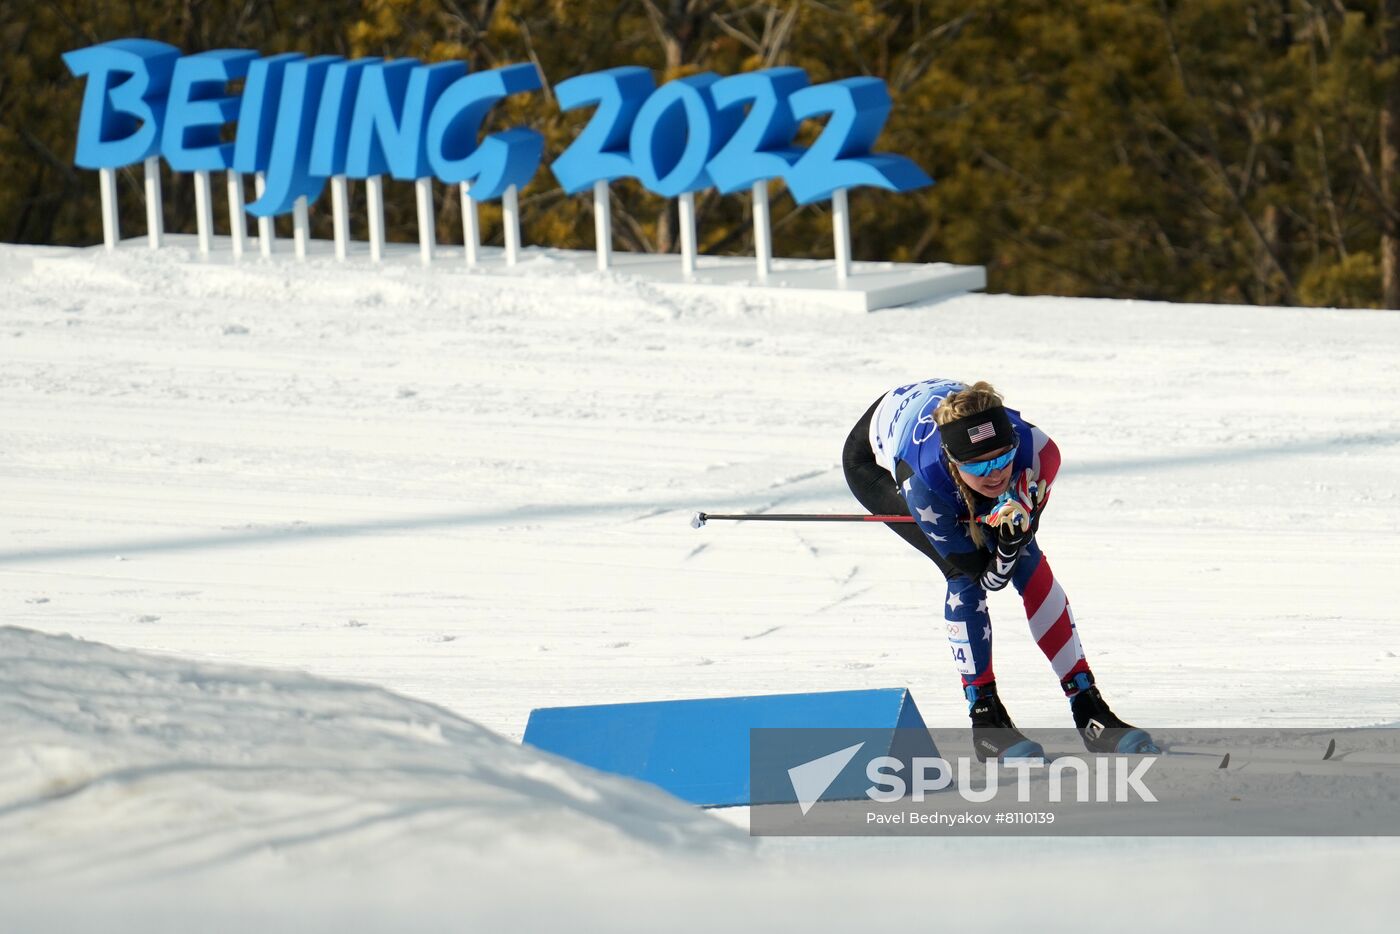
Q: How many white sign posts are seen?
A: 15